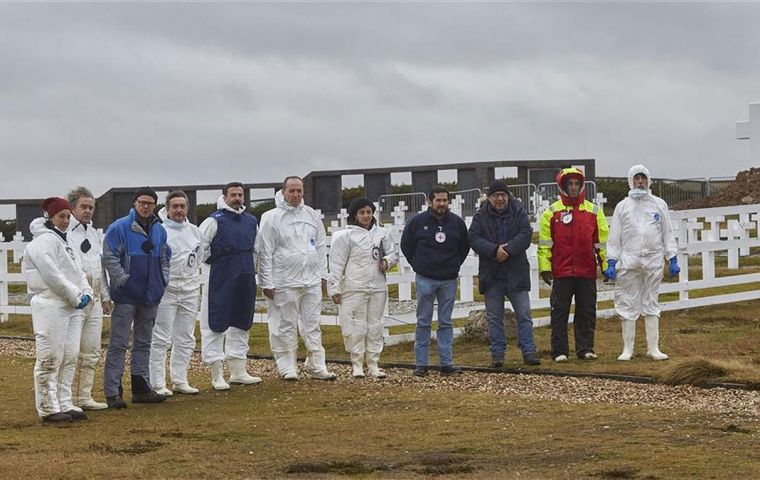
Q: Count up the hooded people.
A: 2